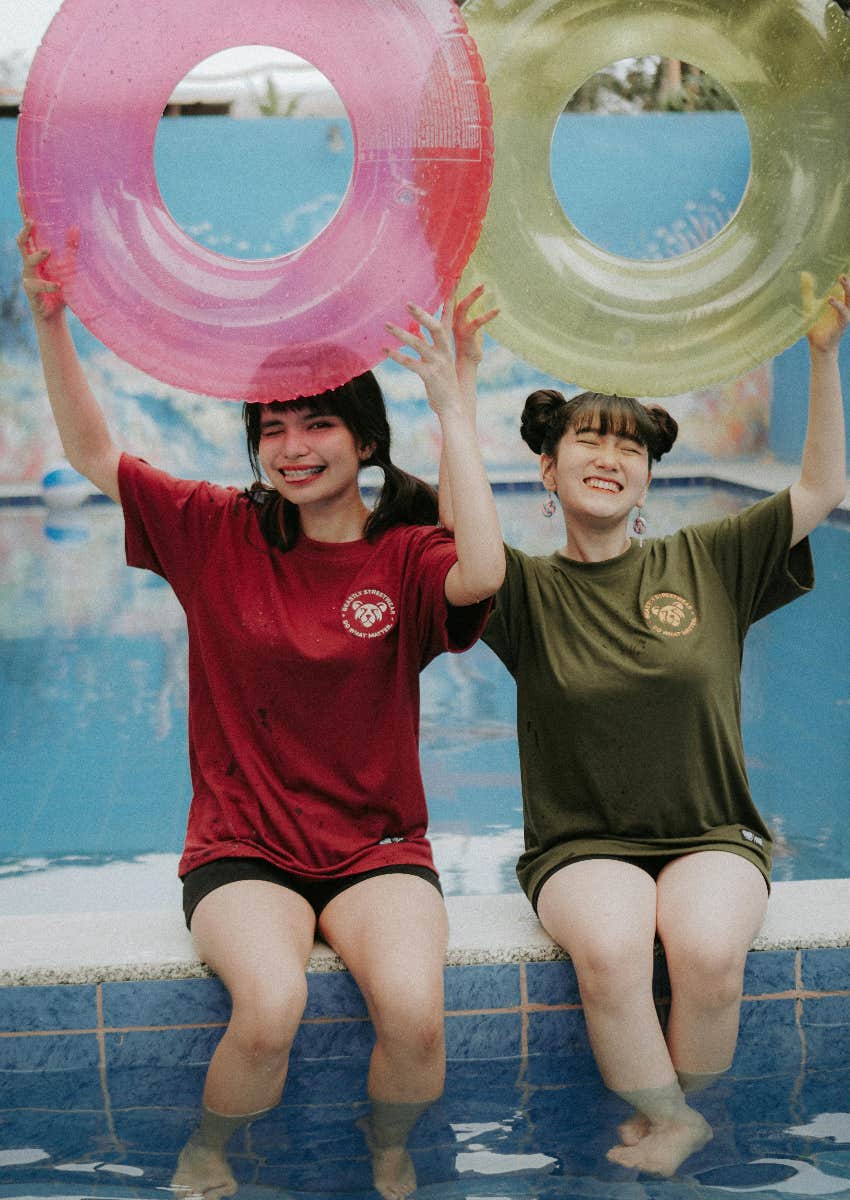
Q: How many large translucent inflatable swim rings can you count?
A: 2